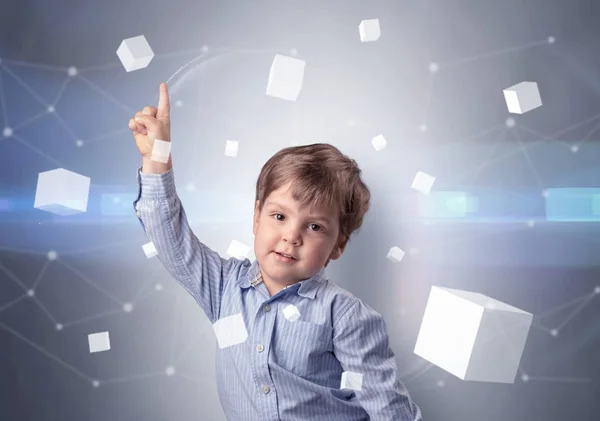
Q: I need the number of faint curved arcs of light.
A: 2